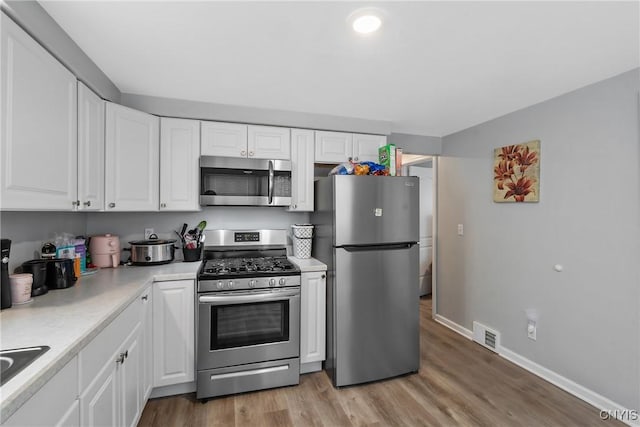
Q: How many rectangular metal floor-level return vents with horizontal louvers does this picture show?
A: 1